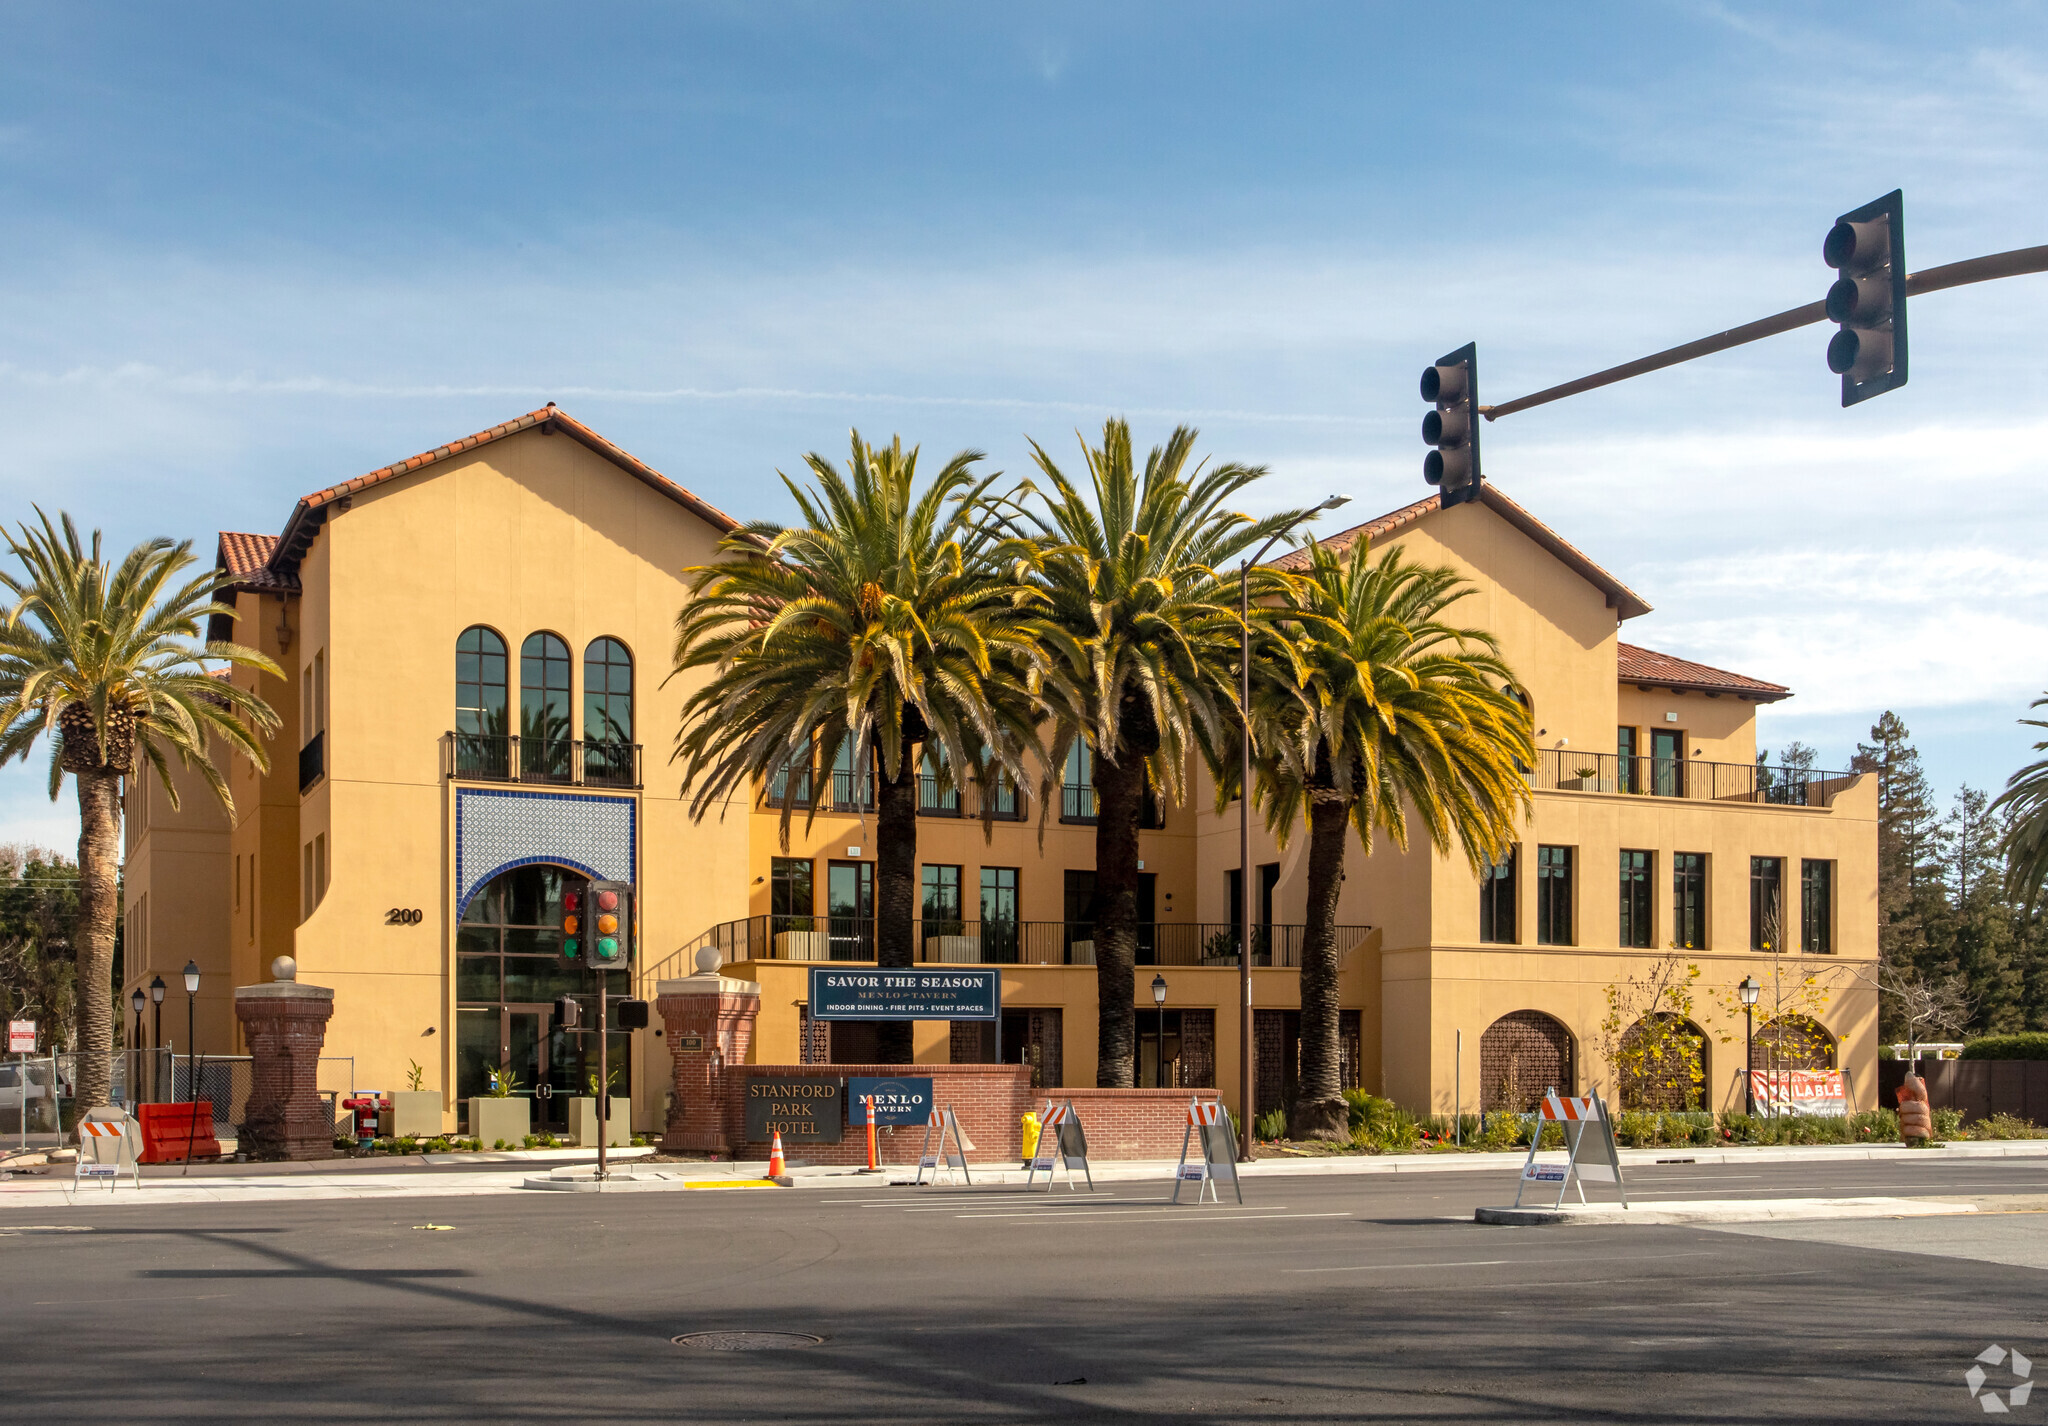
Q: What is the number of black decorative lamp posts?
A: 5